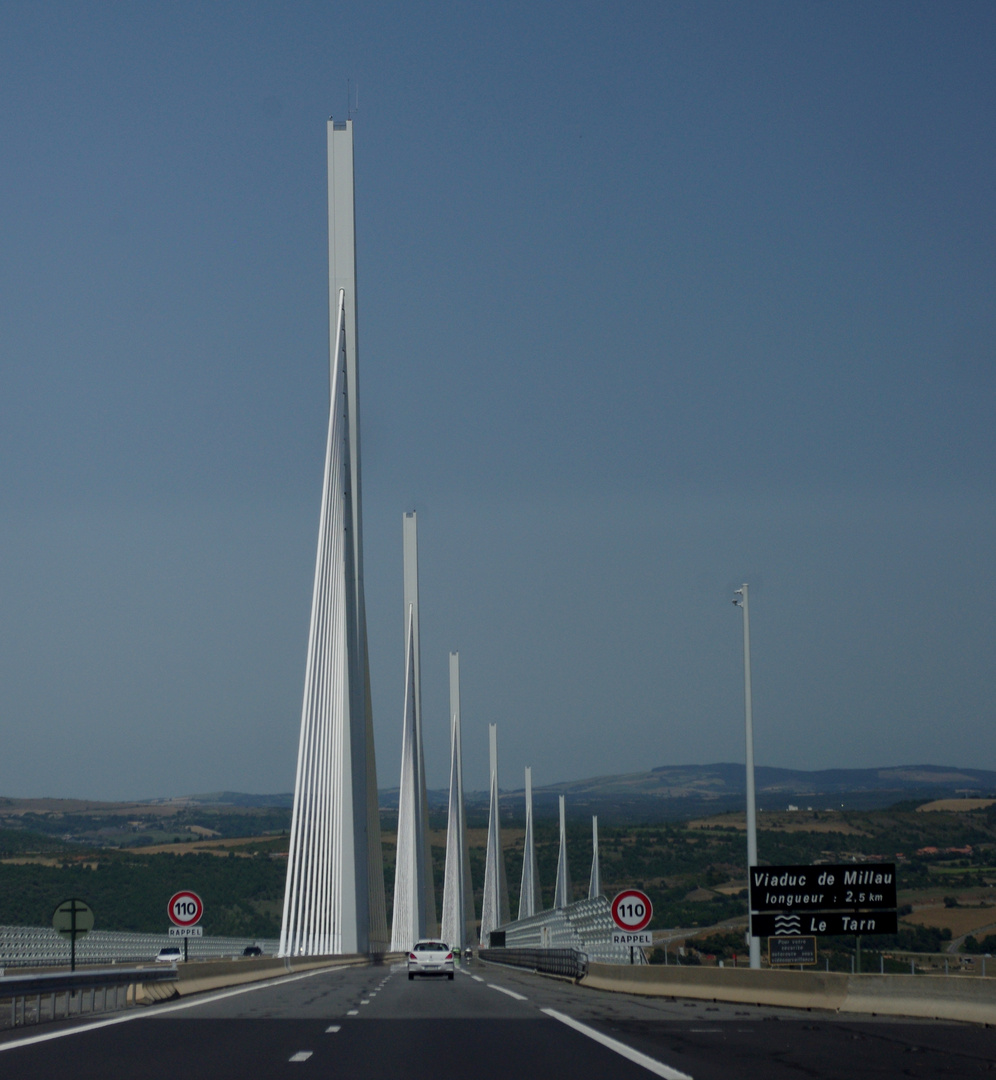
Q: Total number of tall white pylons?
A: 7